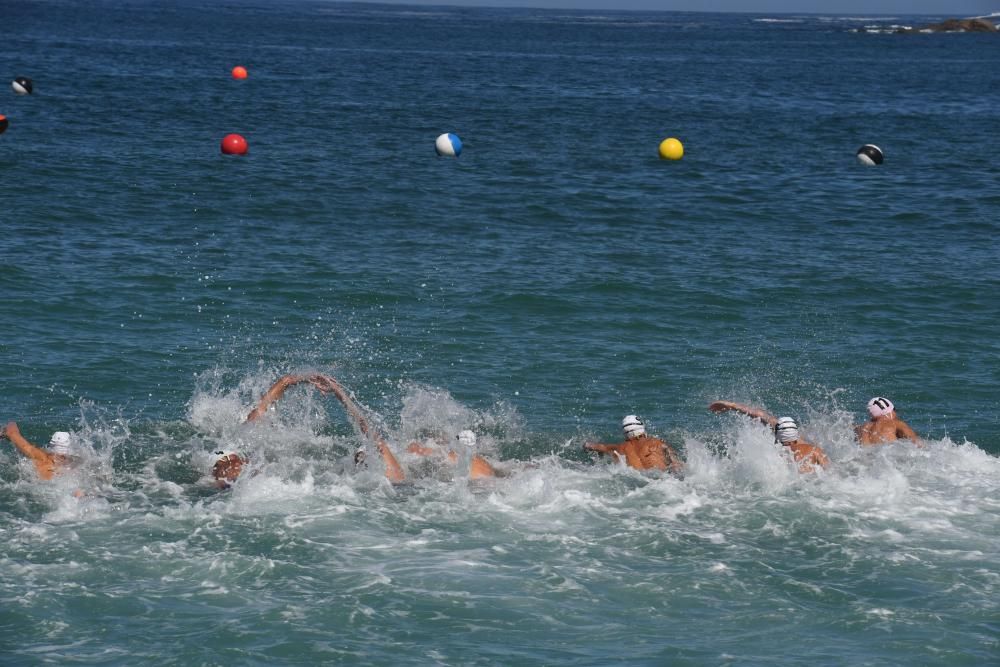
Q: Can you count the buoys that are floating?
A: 7